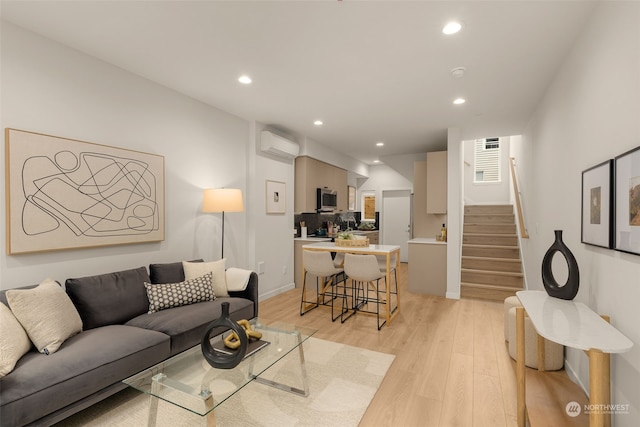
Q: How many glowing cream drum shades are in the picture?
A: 1